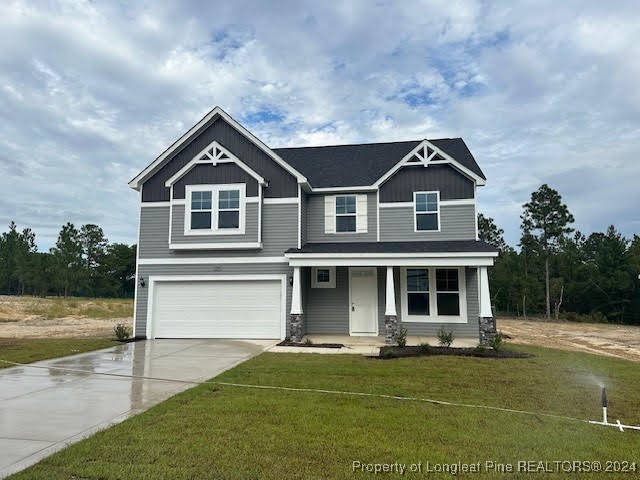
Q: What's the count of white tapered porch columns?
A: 3